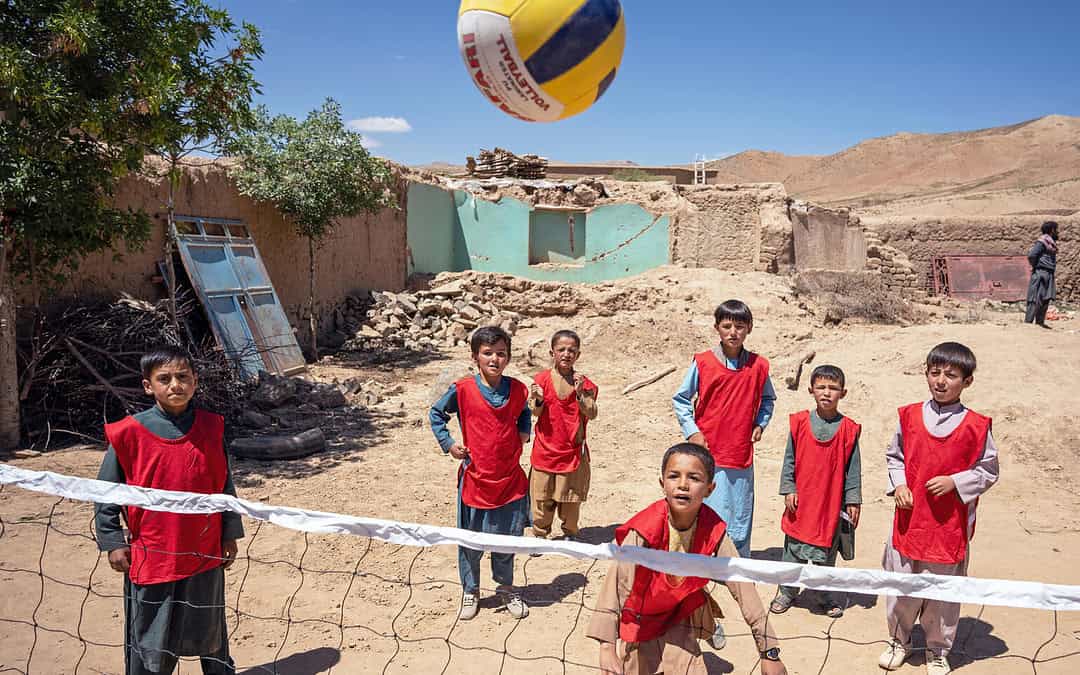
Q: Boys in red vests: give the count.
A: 7